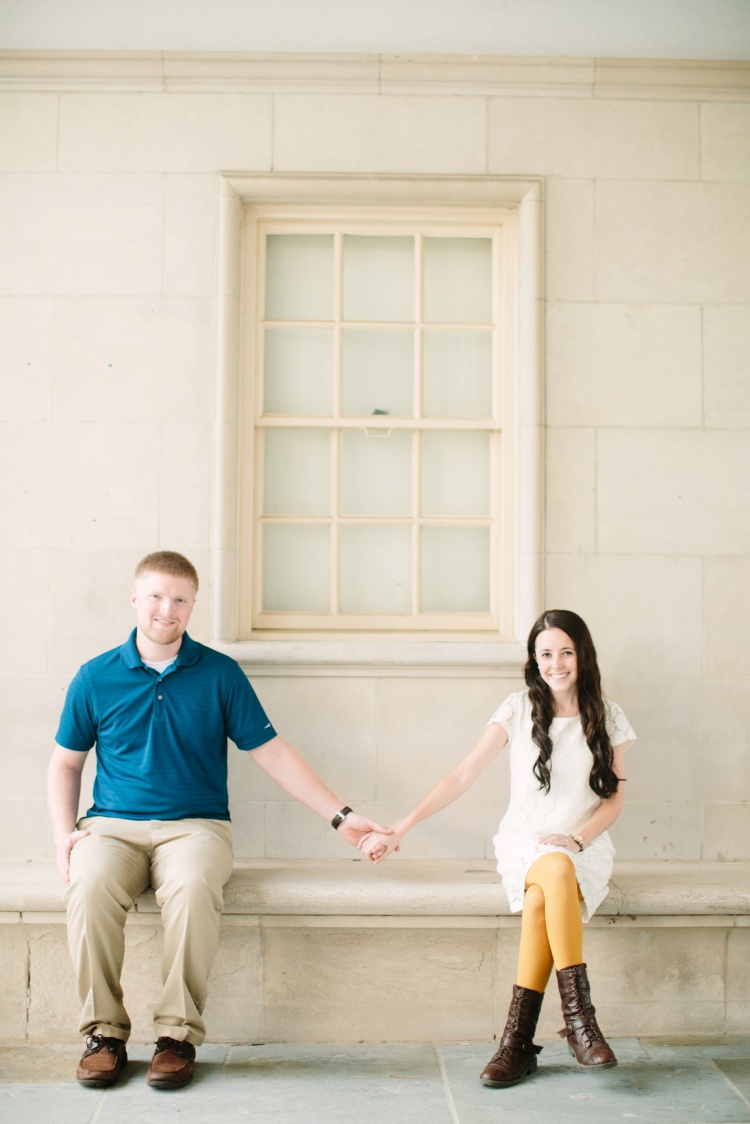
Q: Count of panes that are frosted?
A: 12